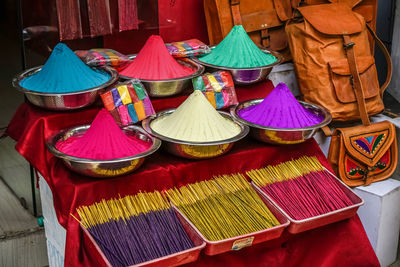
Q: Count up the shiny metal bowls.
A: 6